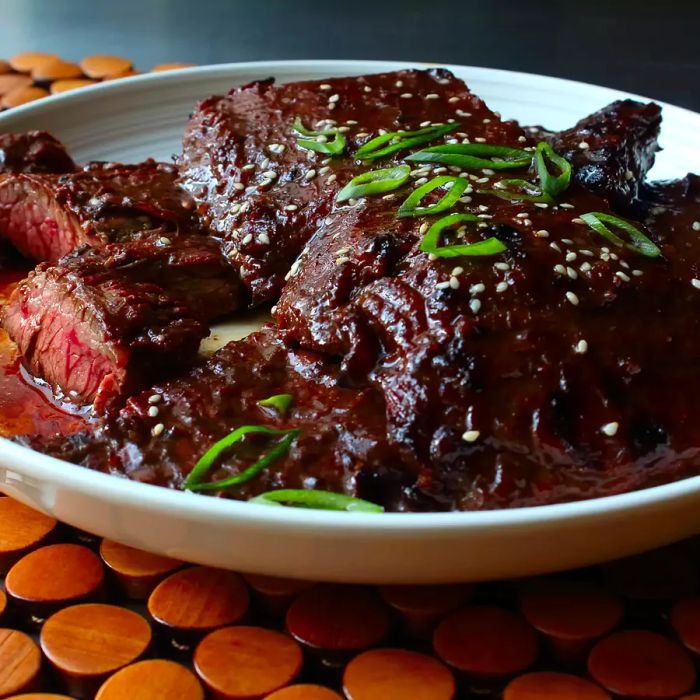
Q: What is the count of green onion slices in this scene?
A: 12